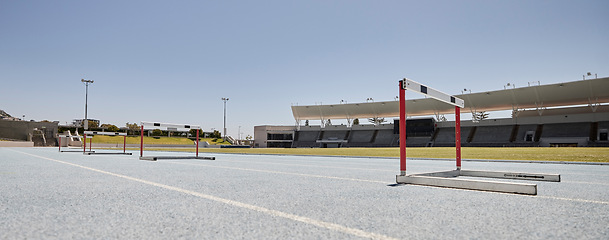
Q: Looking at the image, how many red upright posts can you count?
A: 8